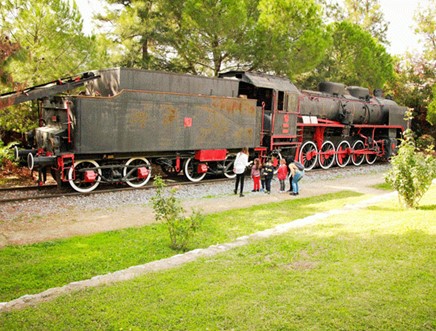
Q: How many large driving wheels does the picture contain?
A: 5